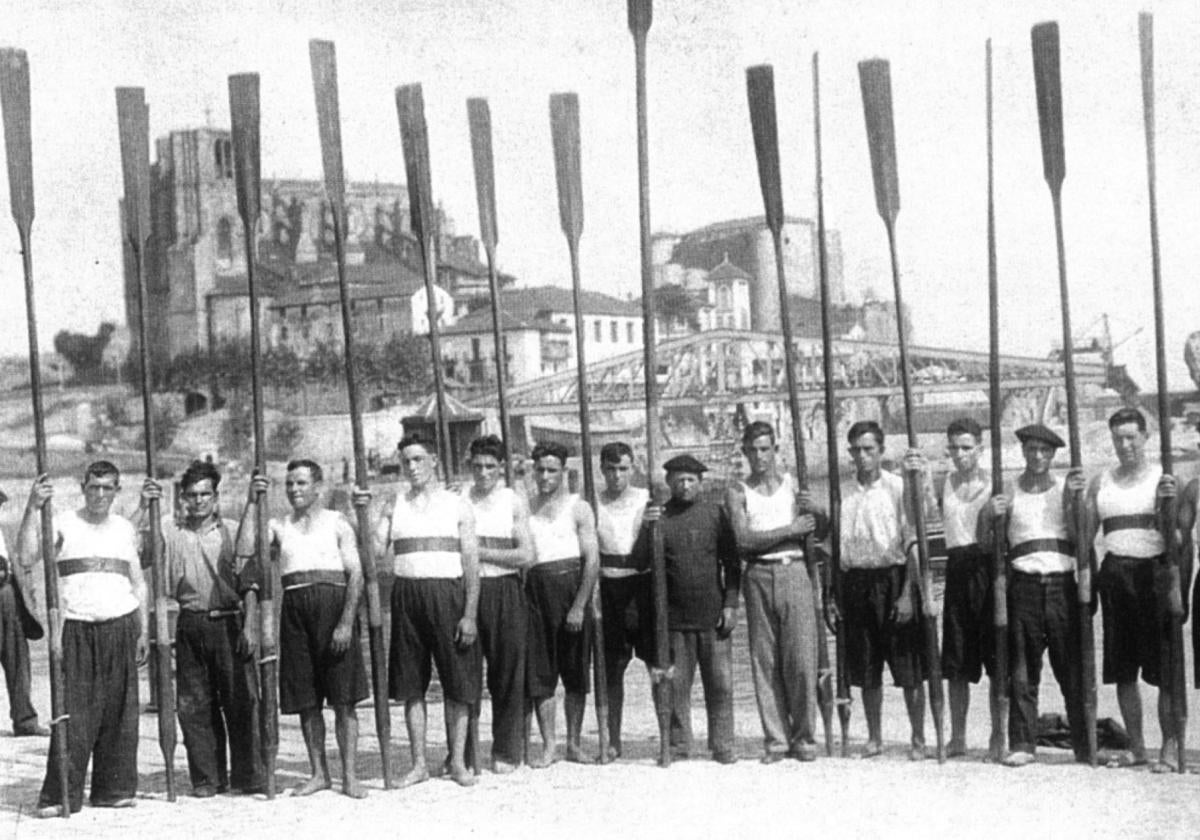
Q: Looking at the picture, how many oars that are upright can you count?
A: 14